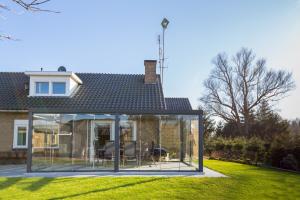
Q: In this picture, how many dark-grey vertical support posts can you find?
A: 3